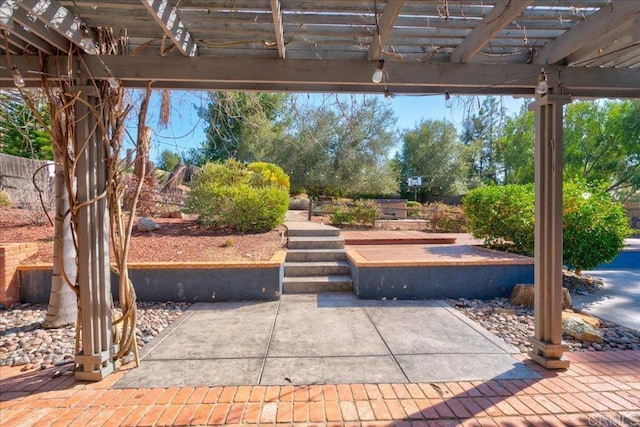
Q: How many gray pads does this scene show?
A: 6